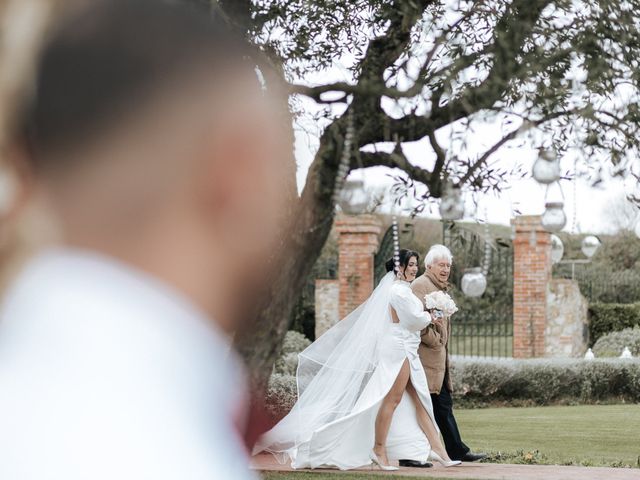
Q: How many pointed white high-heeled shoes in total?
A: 2